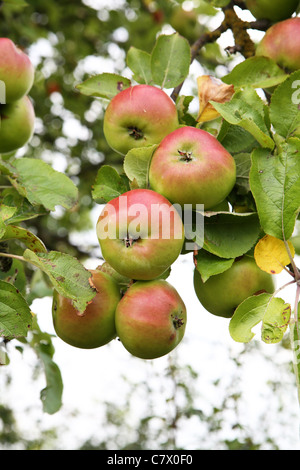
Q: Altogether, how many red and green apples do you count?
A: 10